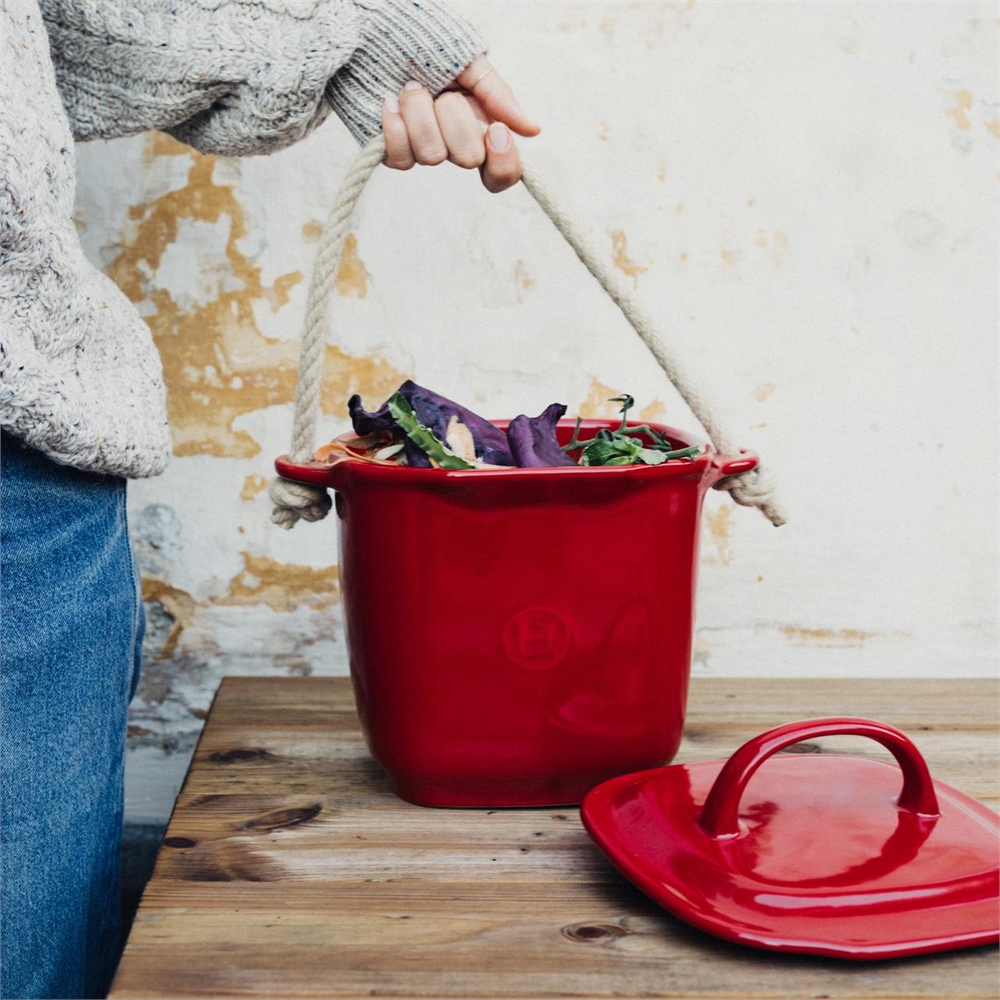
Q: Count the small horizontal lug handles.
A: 2